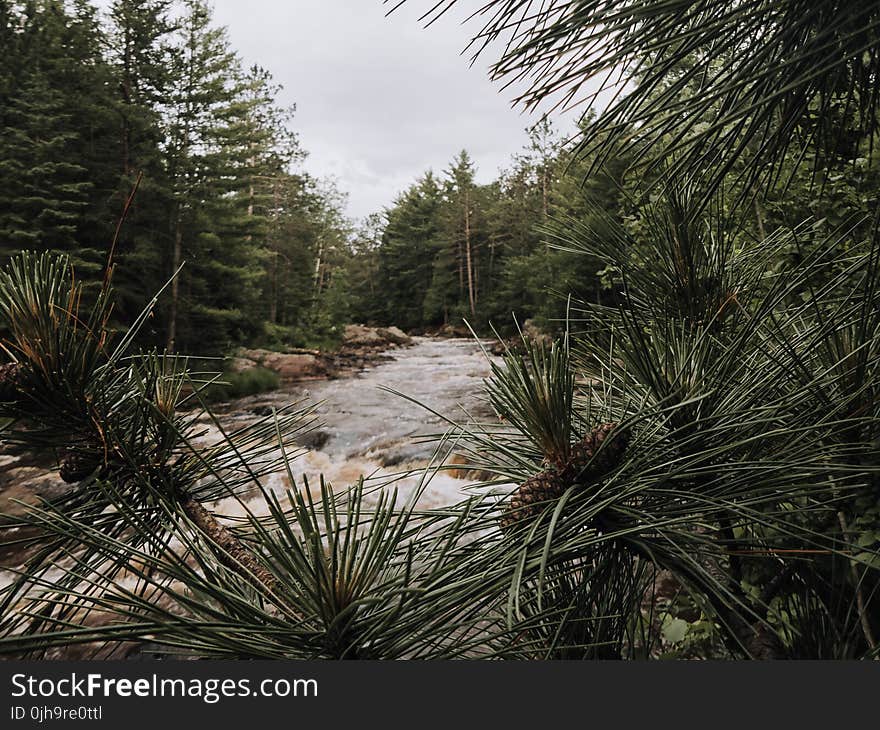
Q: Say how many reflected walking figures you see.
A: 0